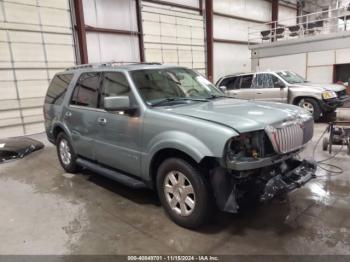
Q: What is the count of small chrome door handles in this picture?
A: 2